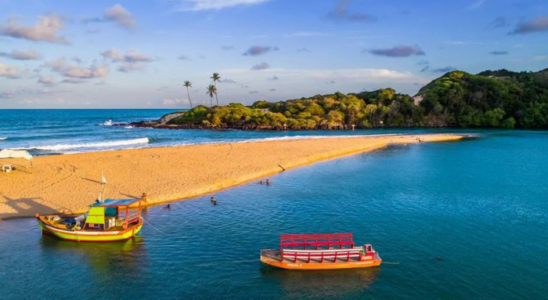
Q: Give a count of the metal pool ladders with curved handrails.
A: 0